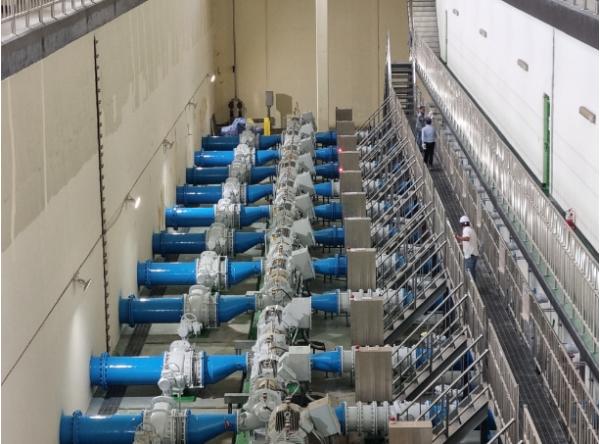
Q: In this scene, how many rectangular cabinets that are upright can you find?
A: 11